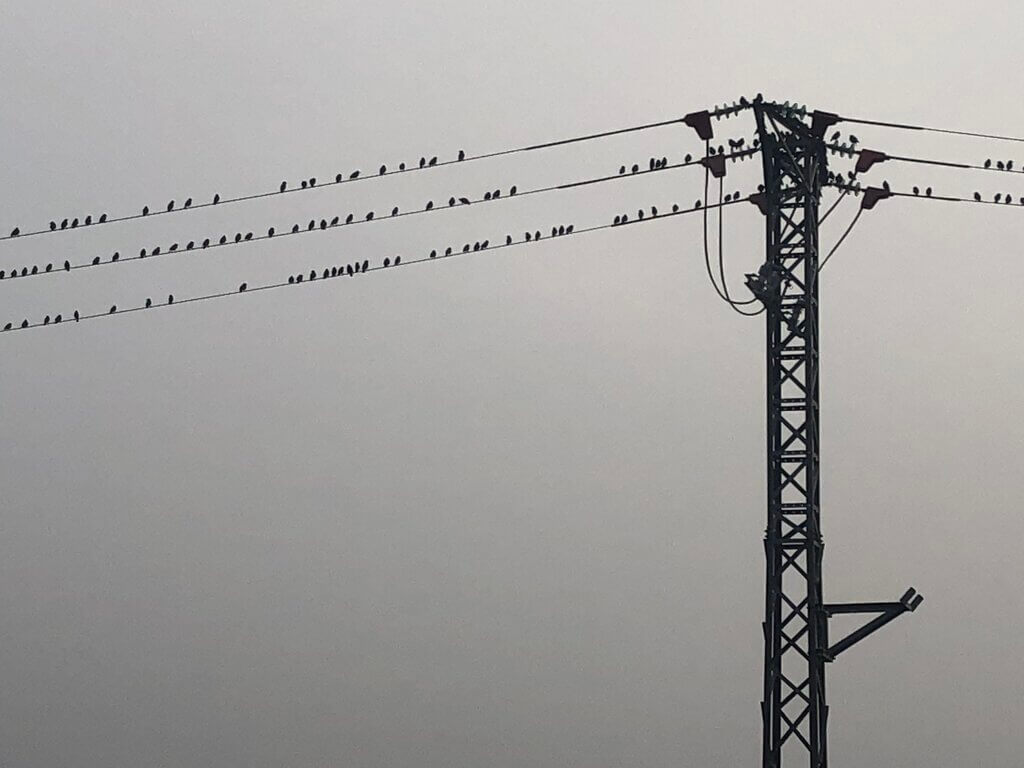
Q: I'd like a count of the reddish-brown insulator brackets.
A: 6